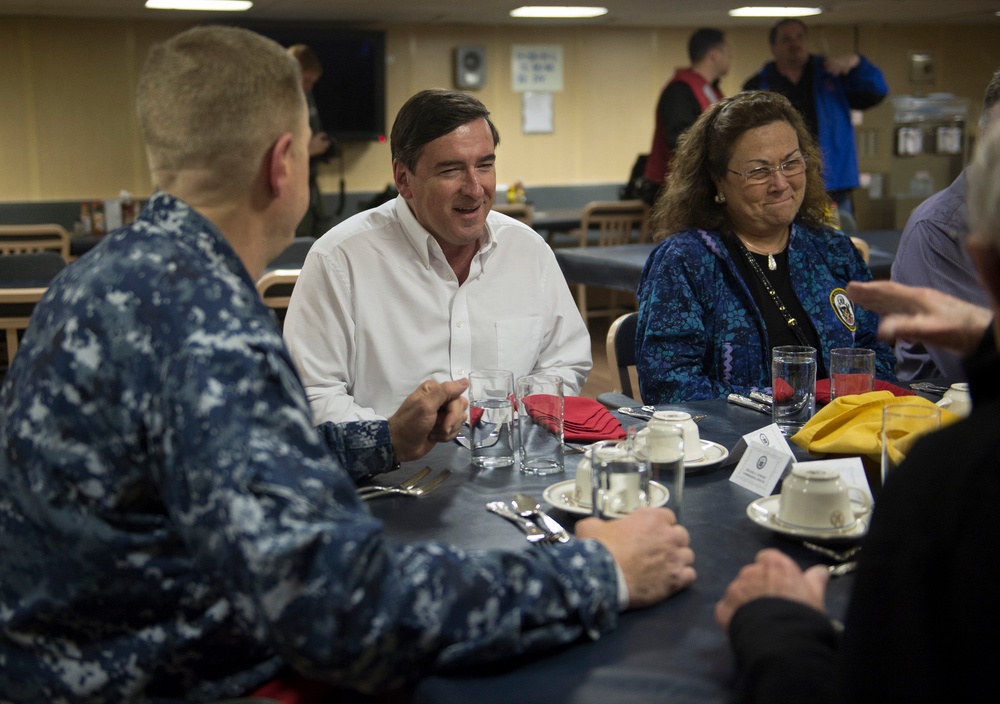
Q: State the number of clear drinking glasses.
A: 7